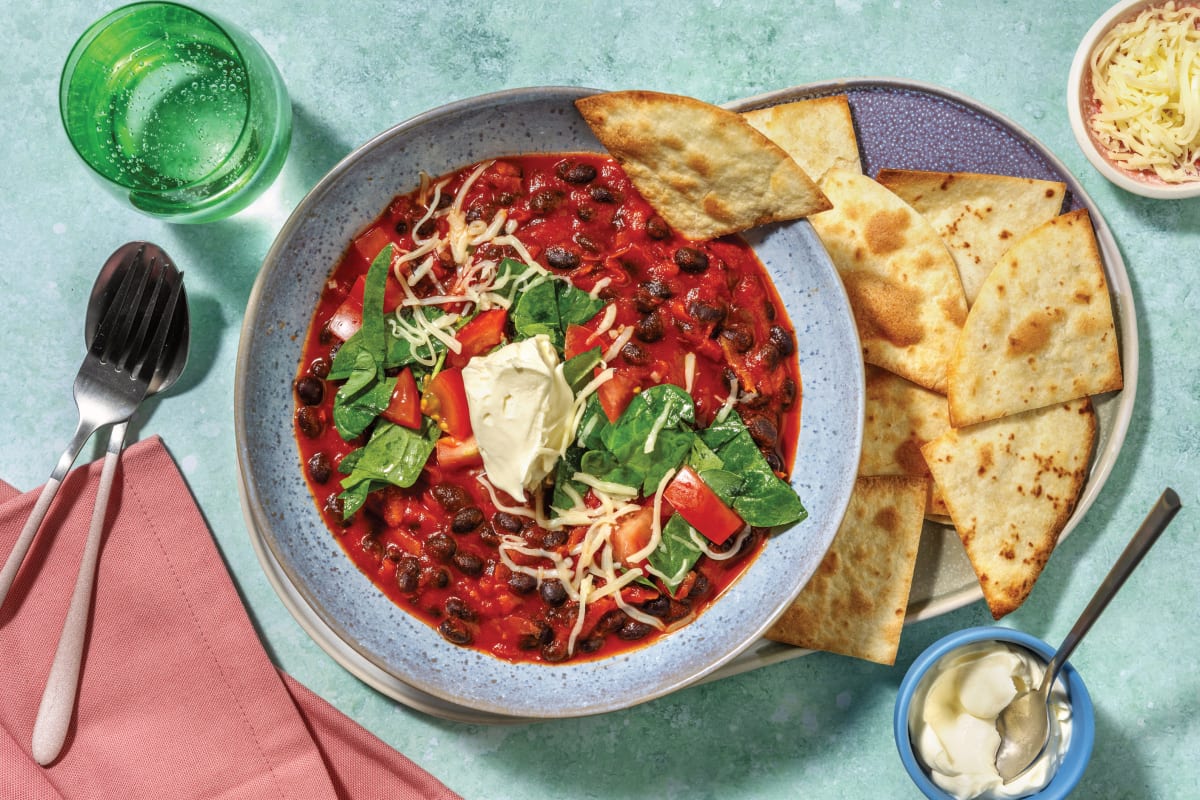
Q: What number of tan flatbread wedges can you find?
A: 8